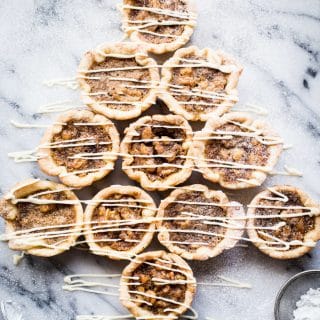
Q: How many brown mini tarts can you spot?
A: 11